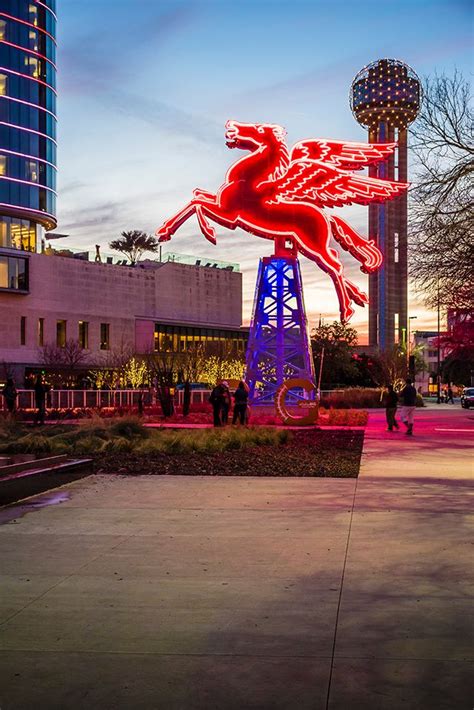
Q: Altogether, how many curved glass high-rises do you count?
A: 1